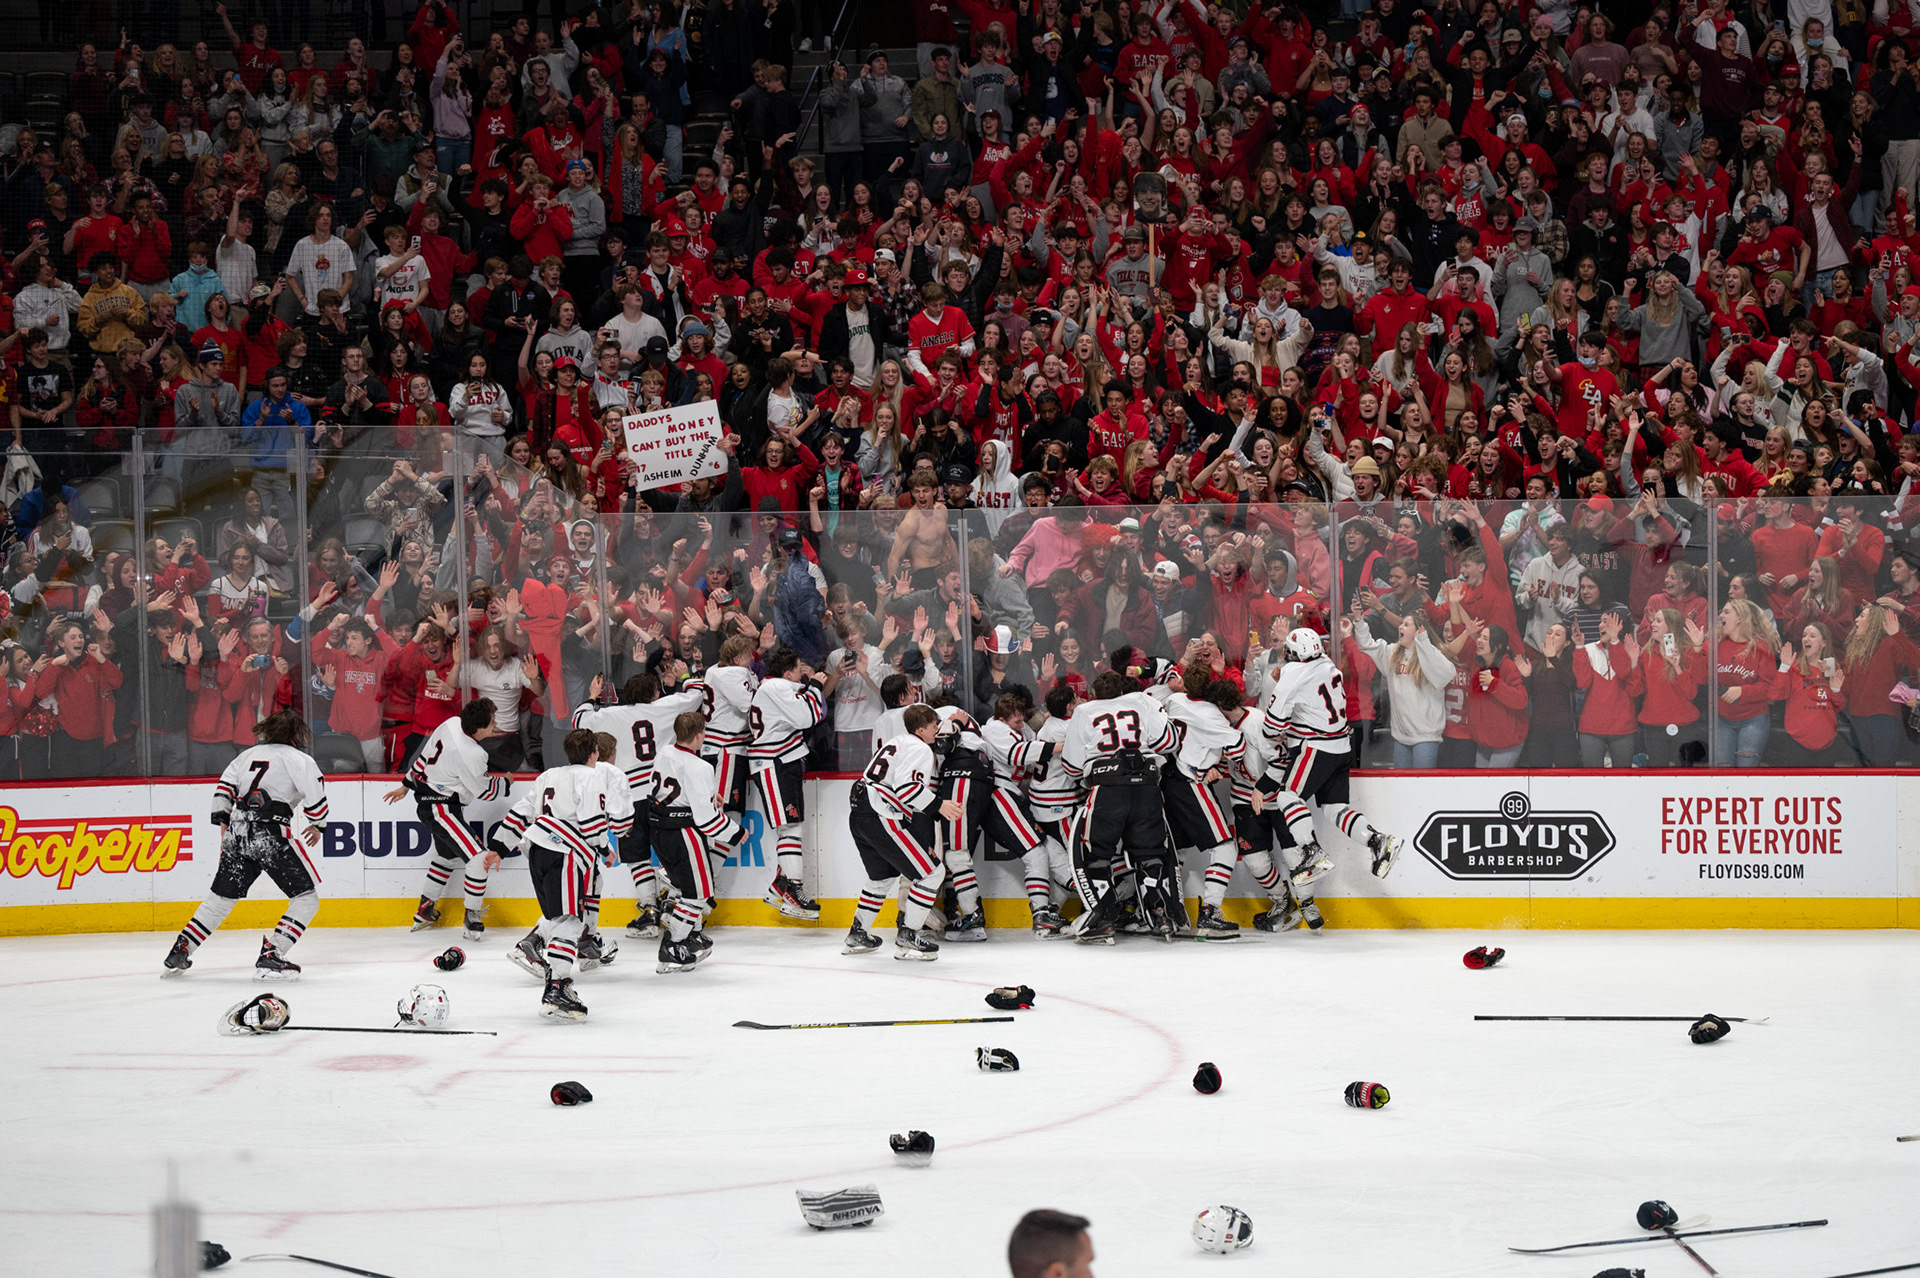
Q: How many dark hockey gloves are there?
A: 12